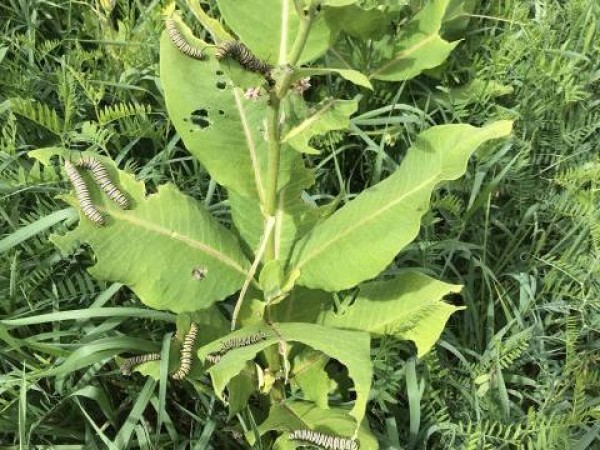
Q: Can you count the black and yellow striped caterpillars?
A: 8